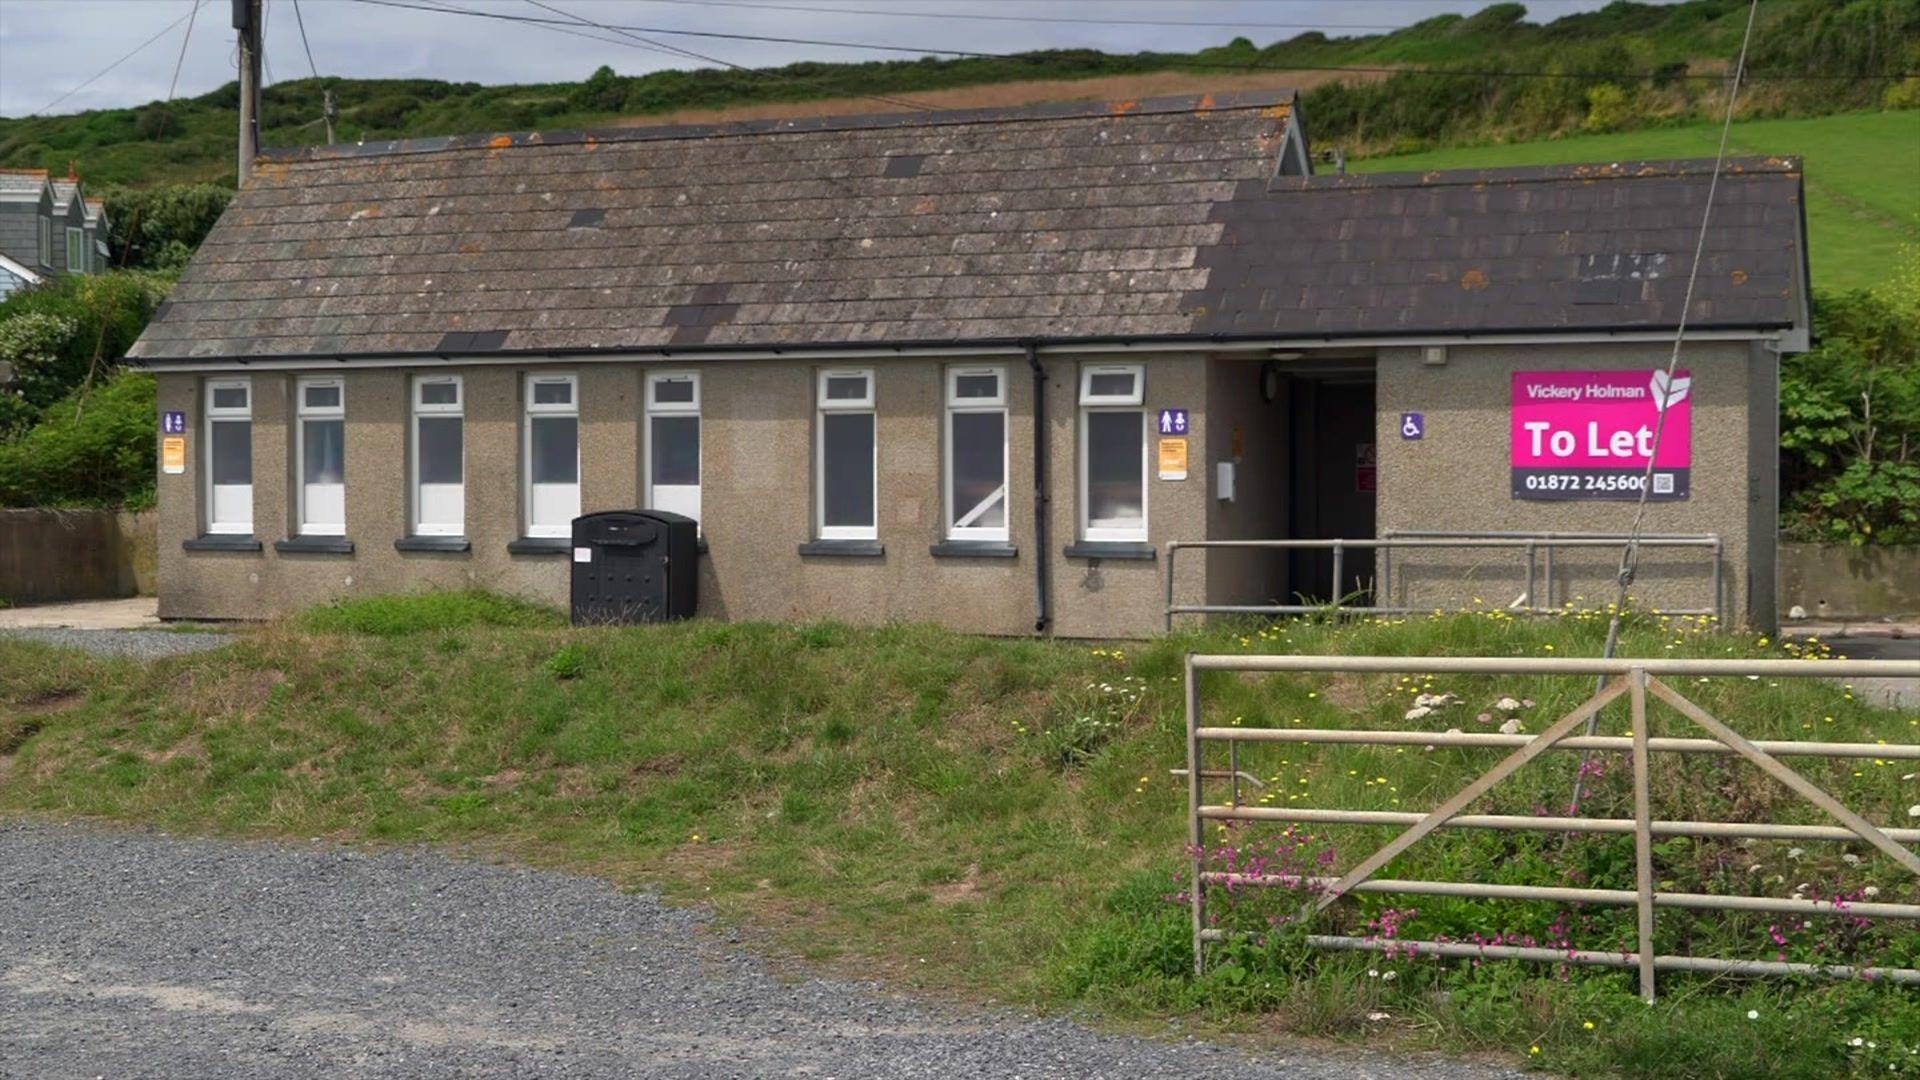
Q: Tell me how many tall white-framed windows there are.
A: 8